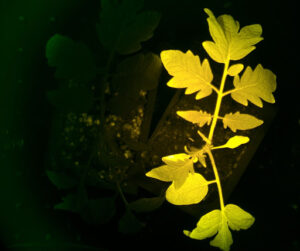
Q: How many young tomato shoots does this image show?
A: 2